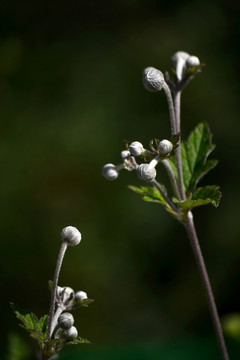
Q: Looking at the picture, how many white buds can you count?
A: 13